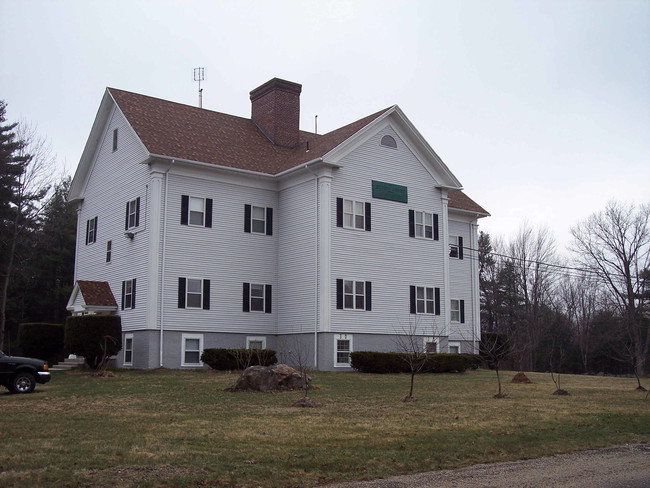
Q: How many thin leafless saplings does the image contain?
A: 5